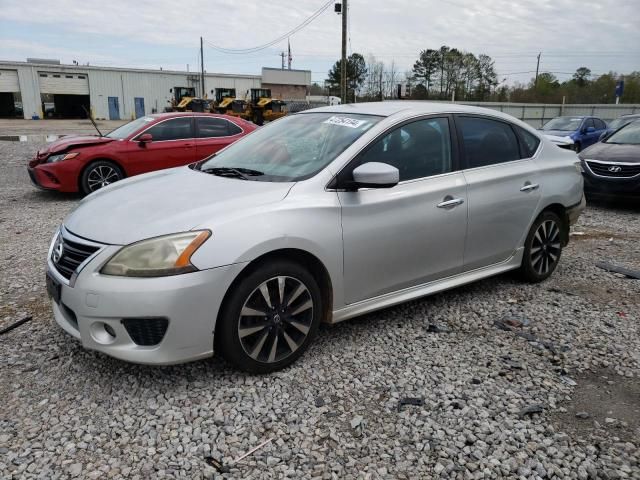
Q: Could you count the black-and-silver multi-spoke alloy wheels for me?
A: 3